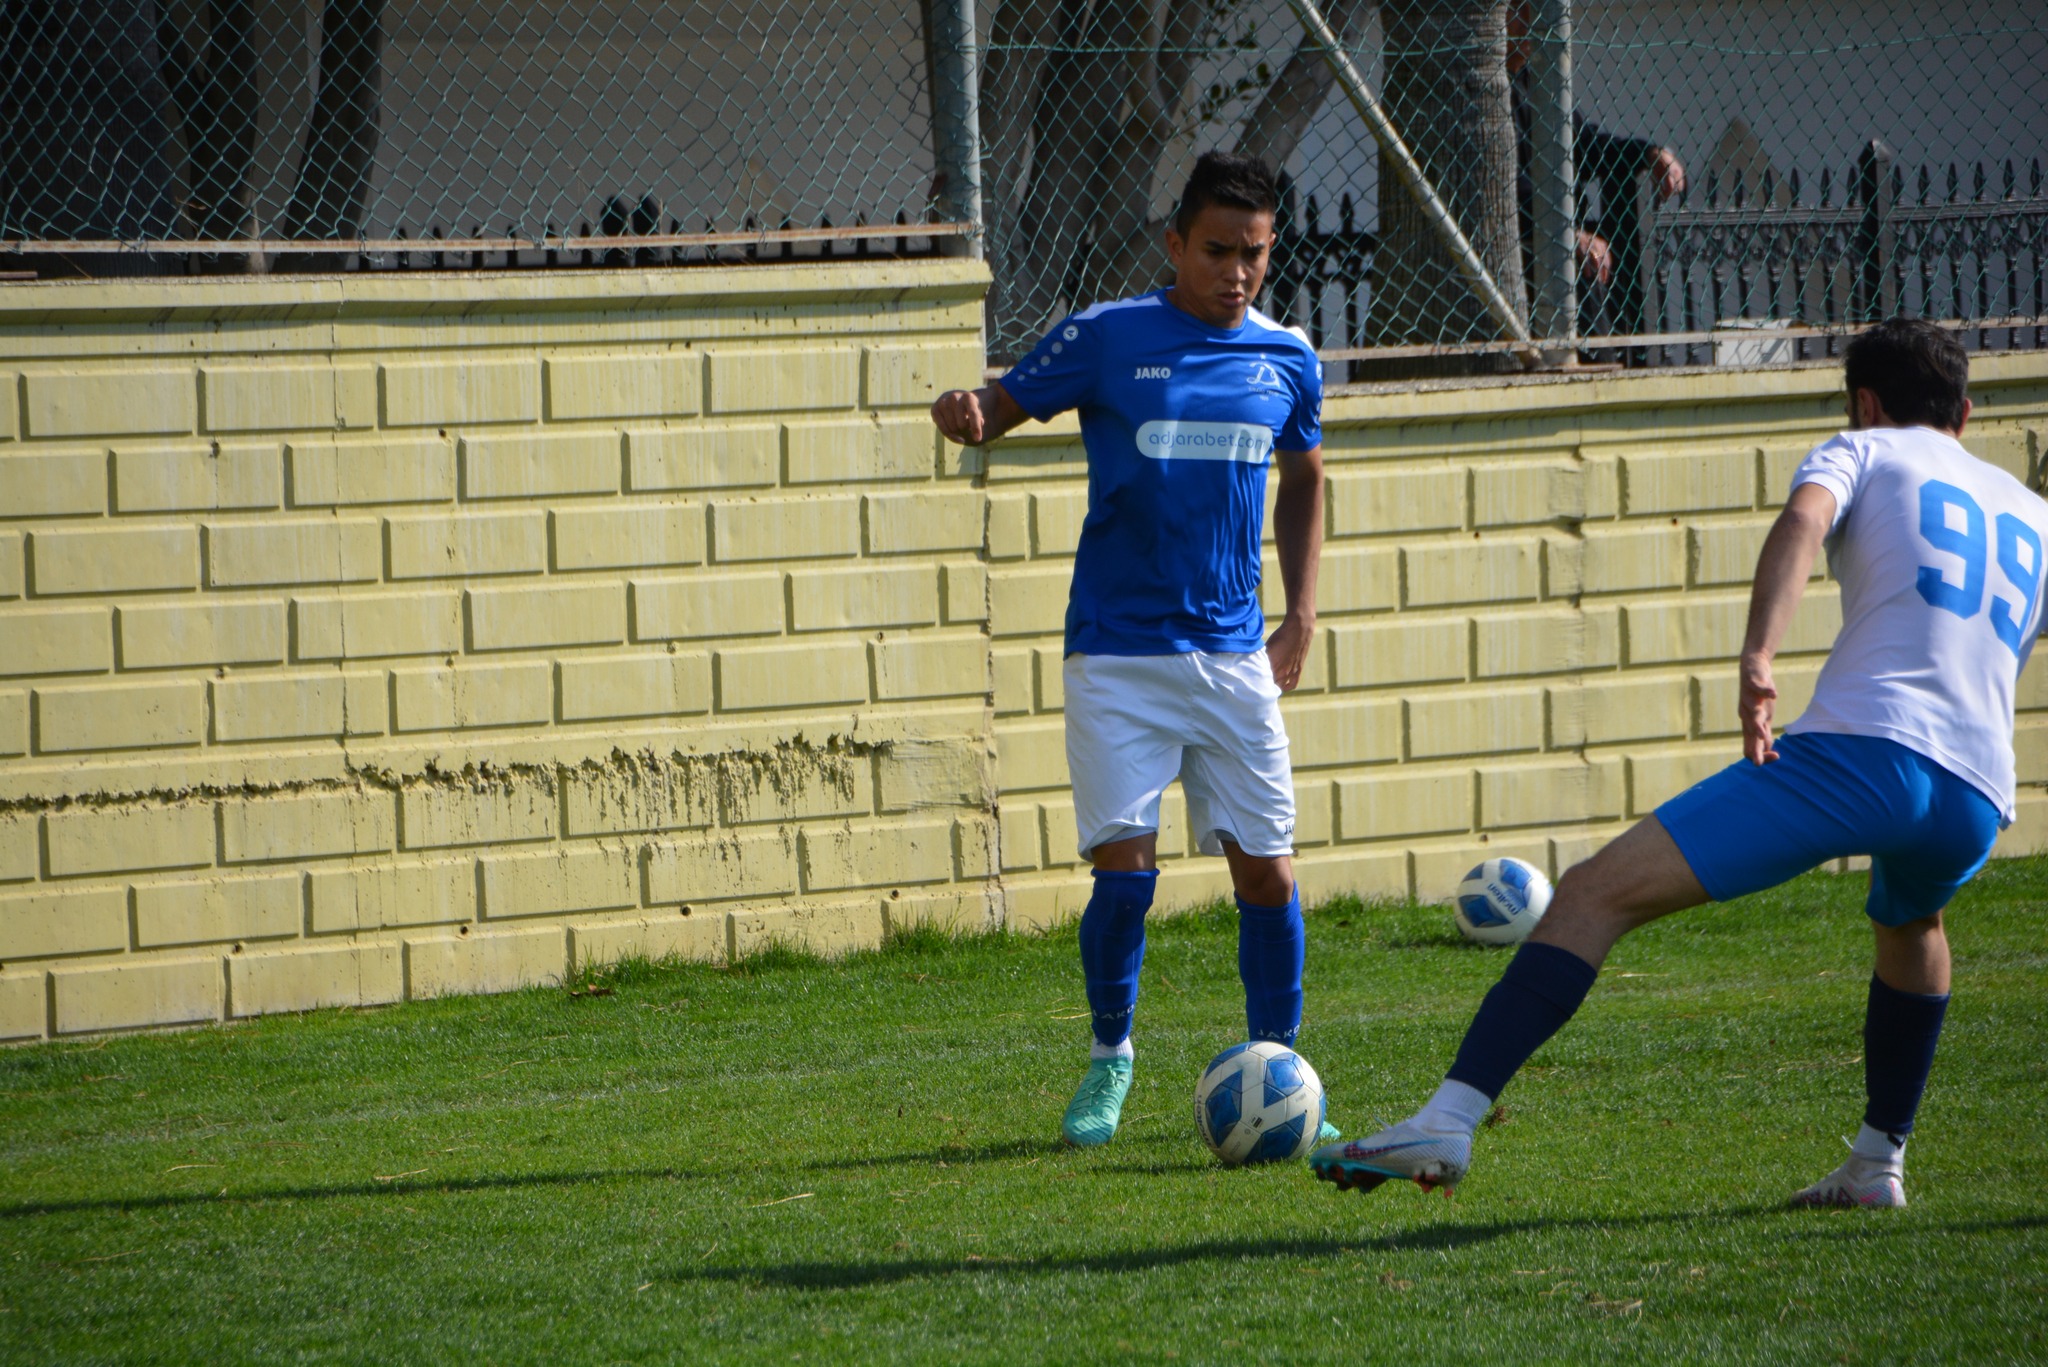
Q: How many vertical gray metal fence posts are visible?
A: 2